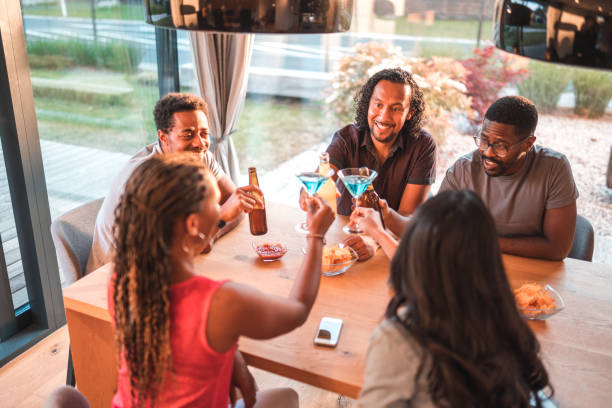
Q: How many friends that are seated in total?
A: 5